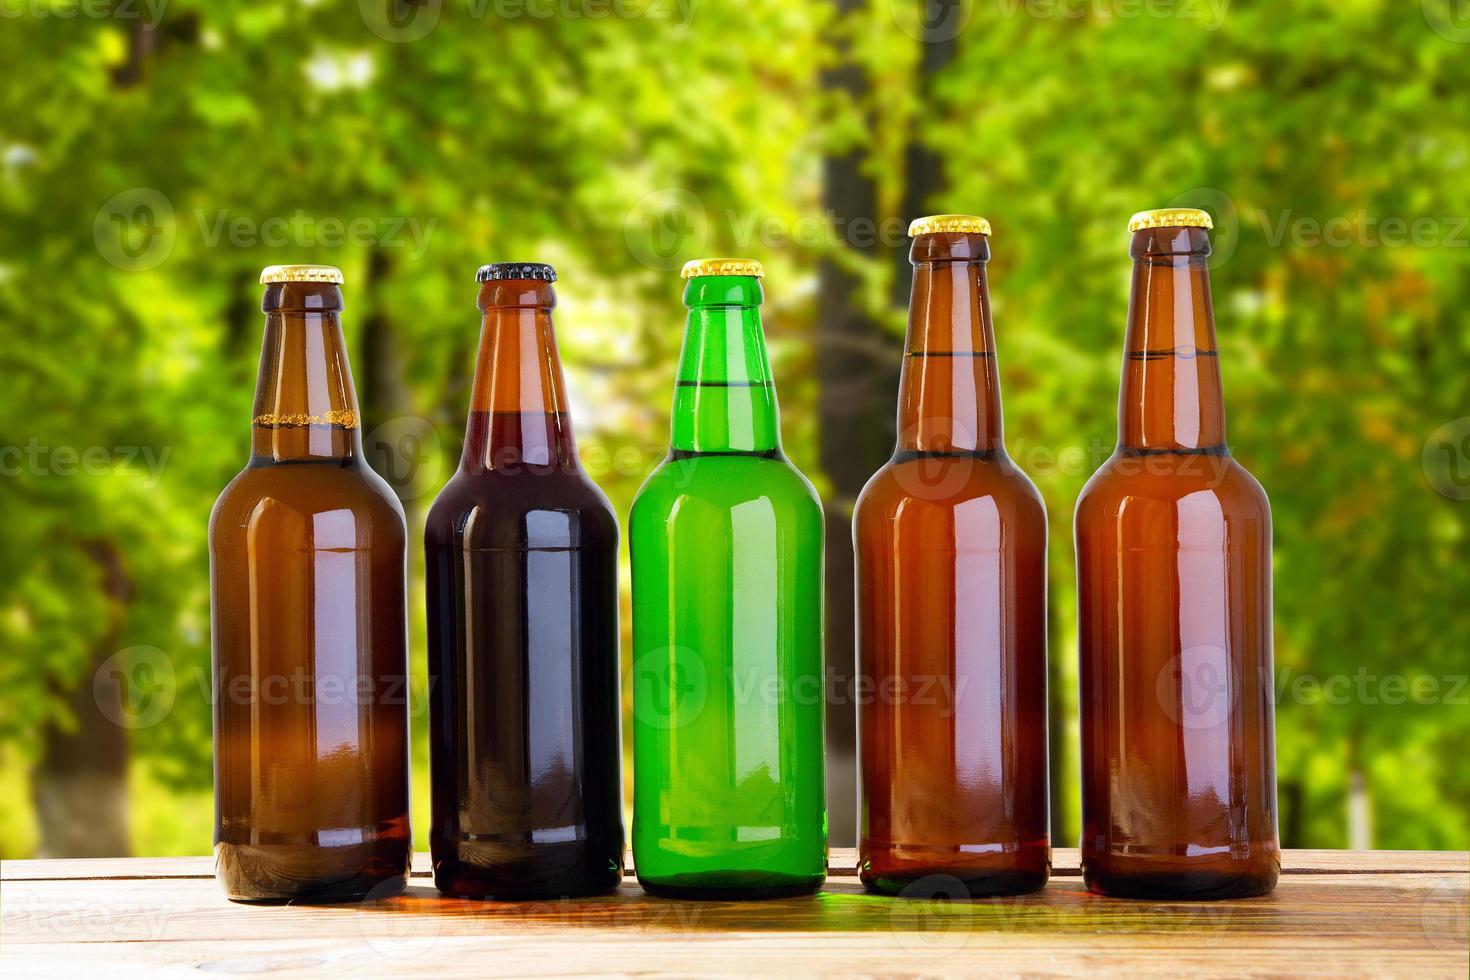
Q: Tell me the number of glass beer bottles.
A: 5